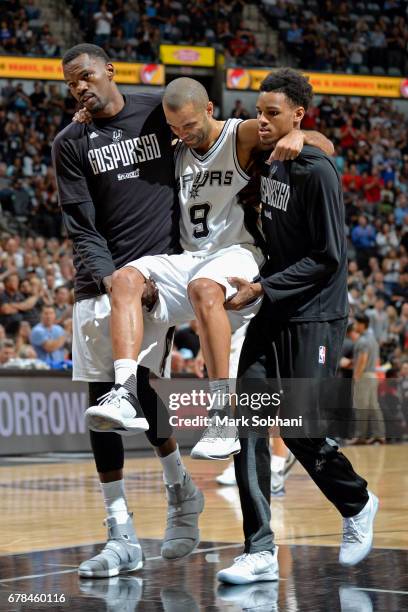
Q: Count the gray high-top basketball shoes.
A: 2